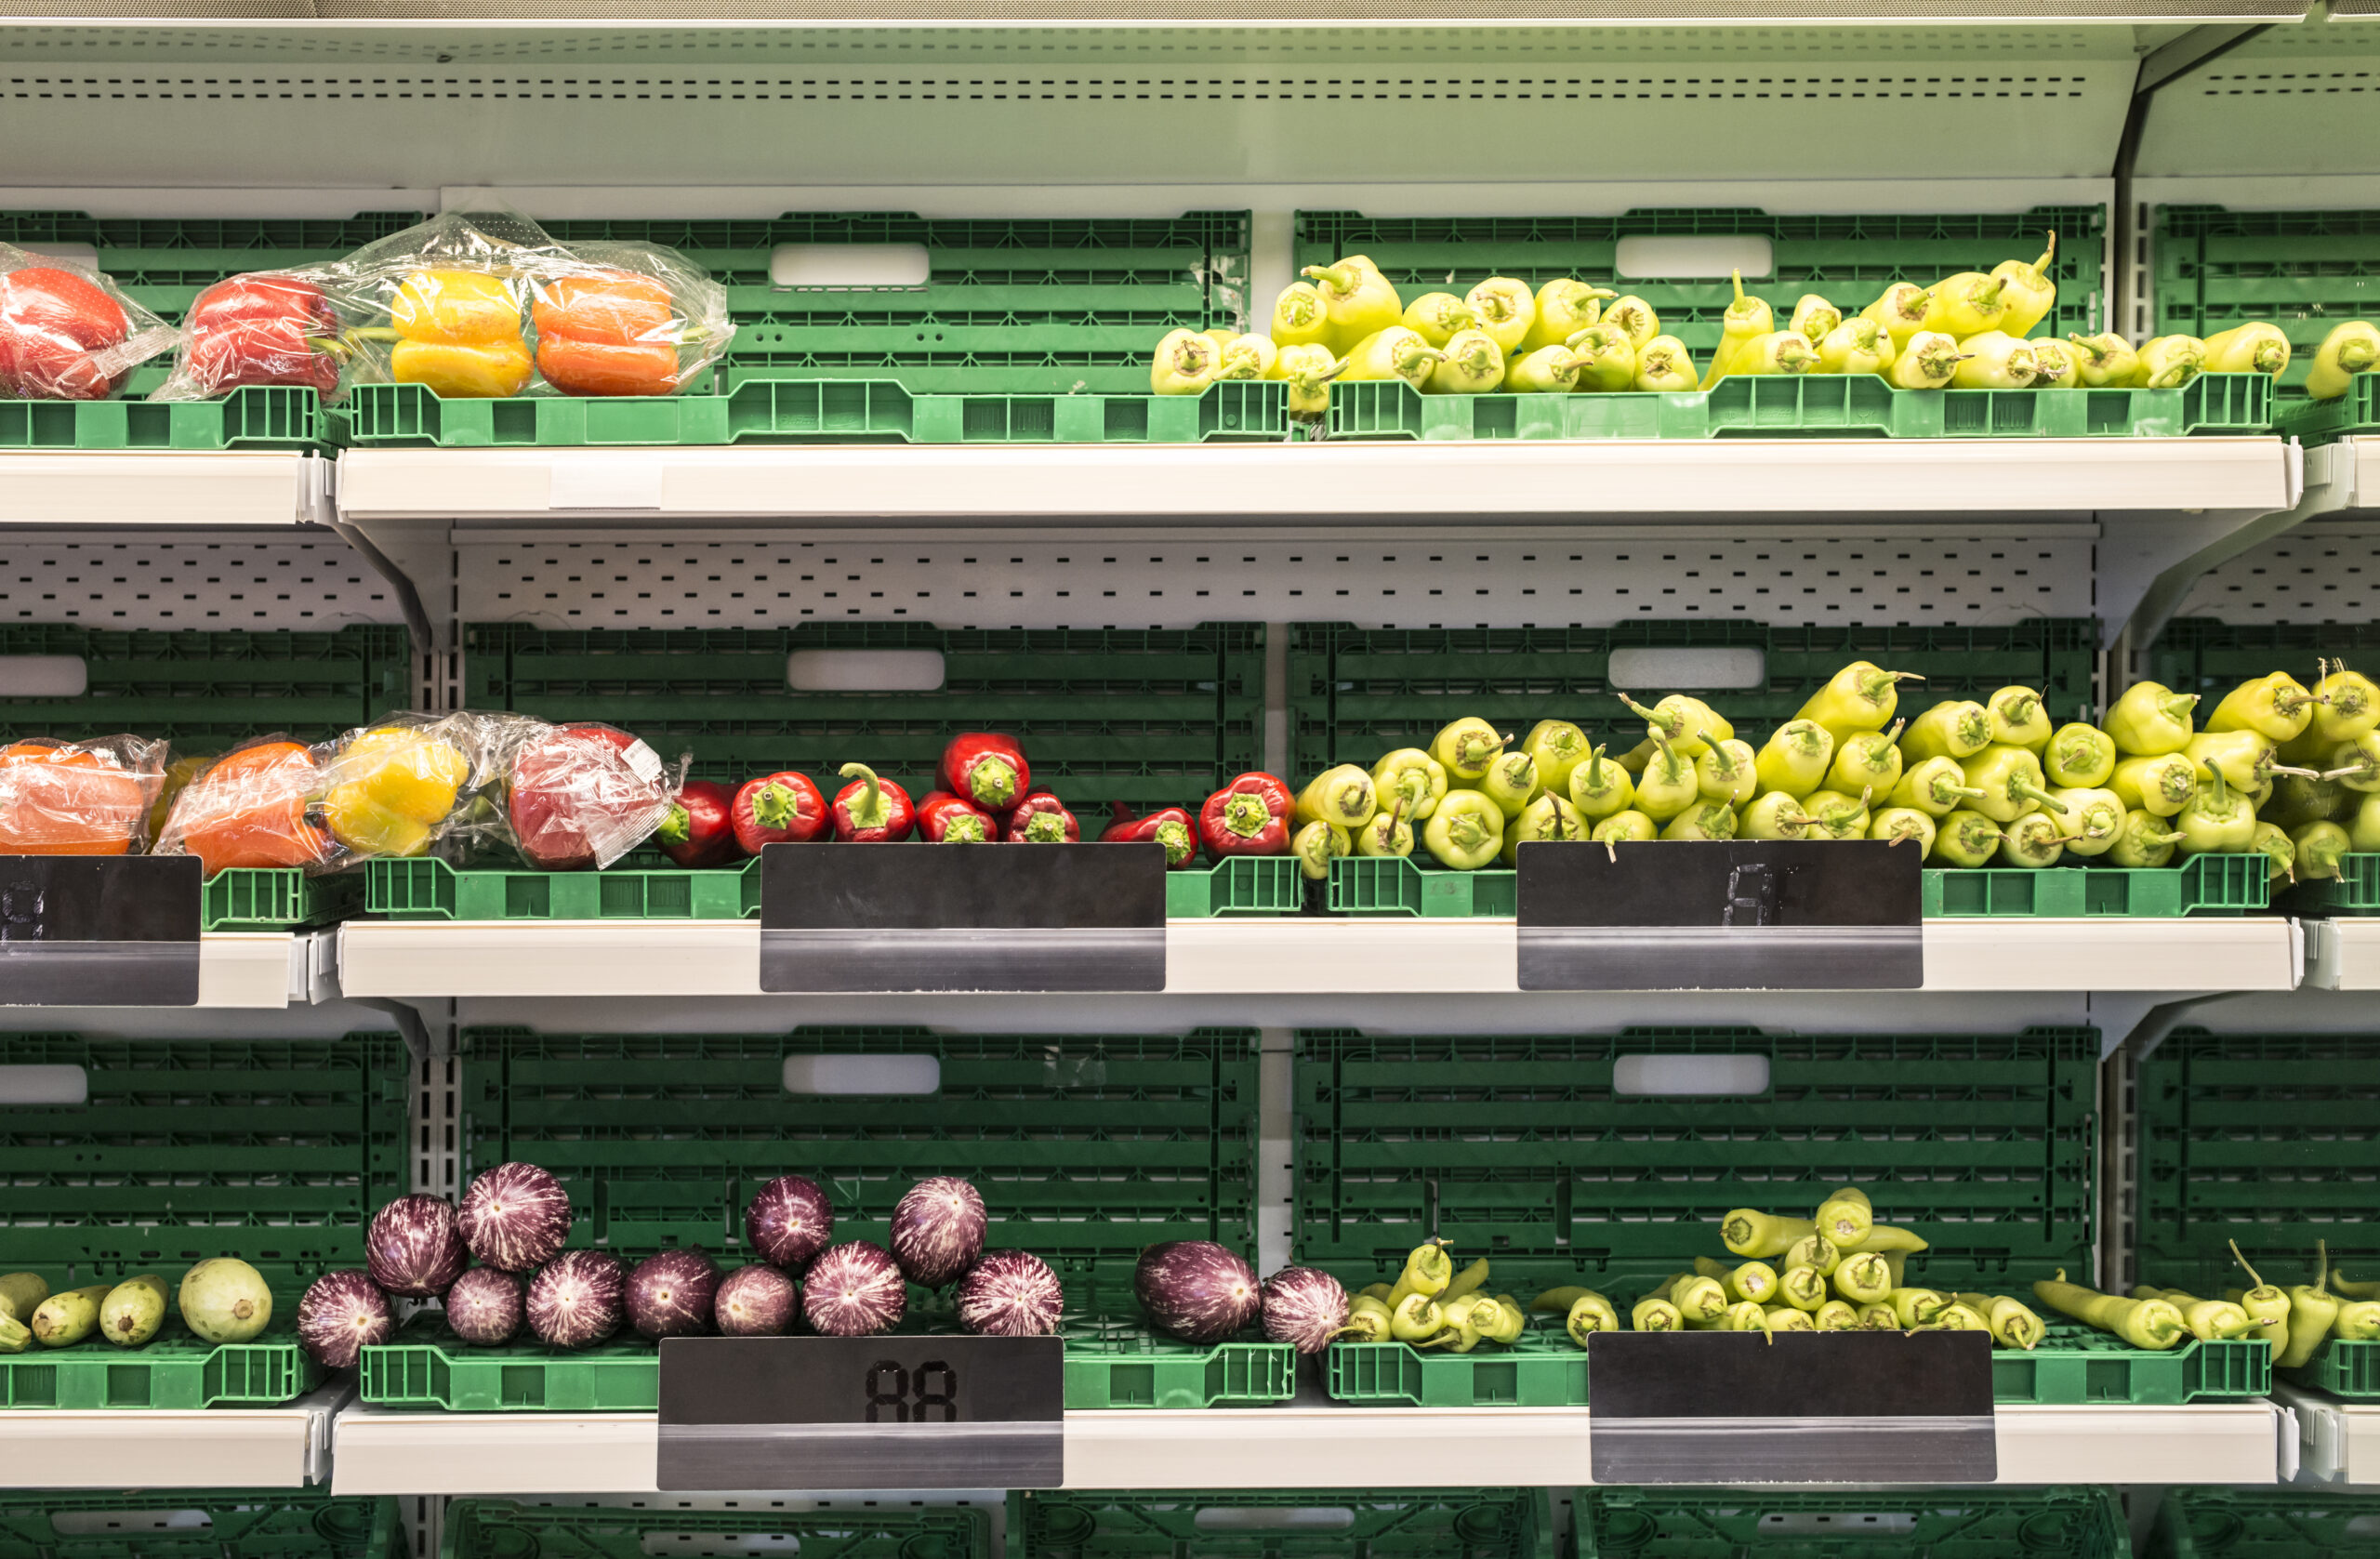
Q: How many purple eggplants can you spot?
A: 13